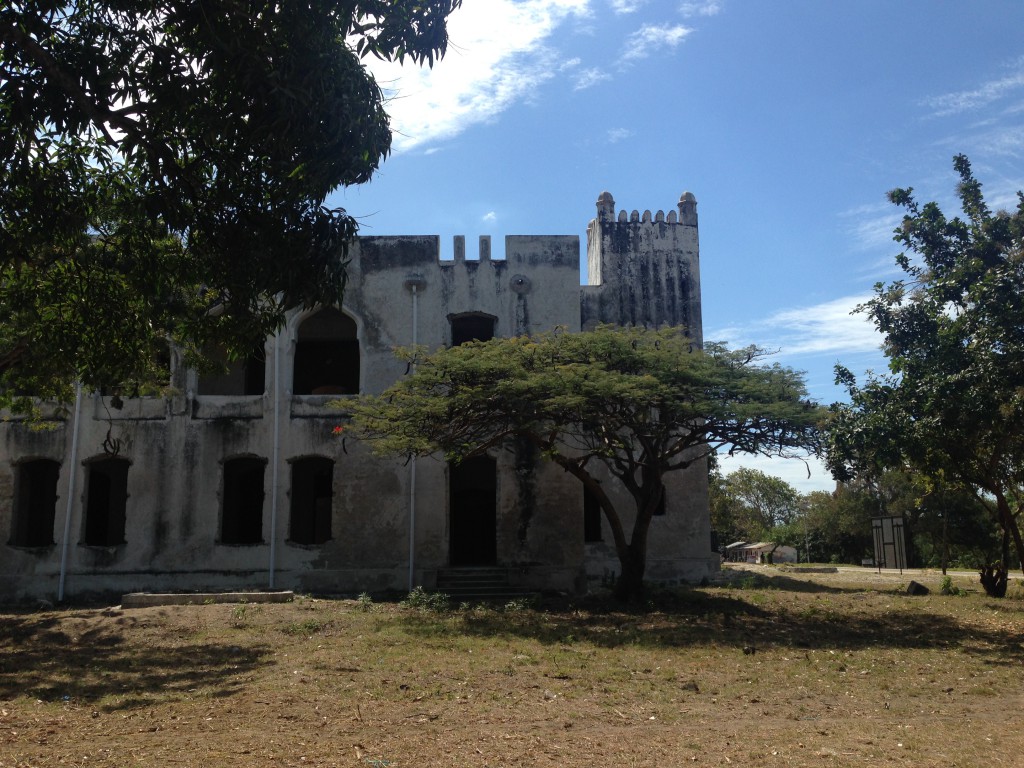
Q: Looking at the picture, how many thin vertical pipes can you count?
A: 3